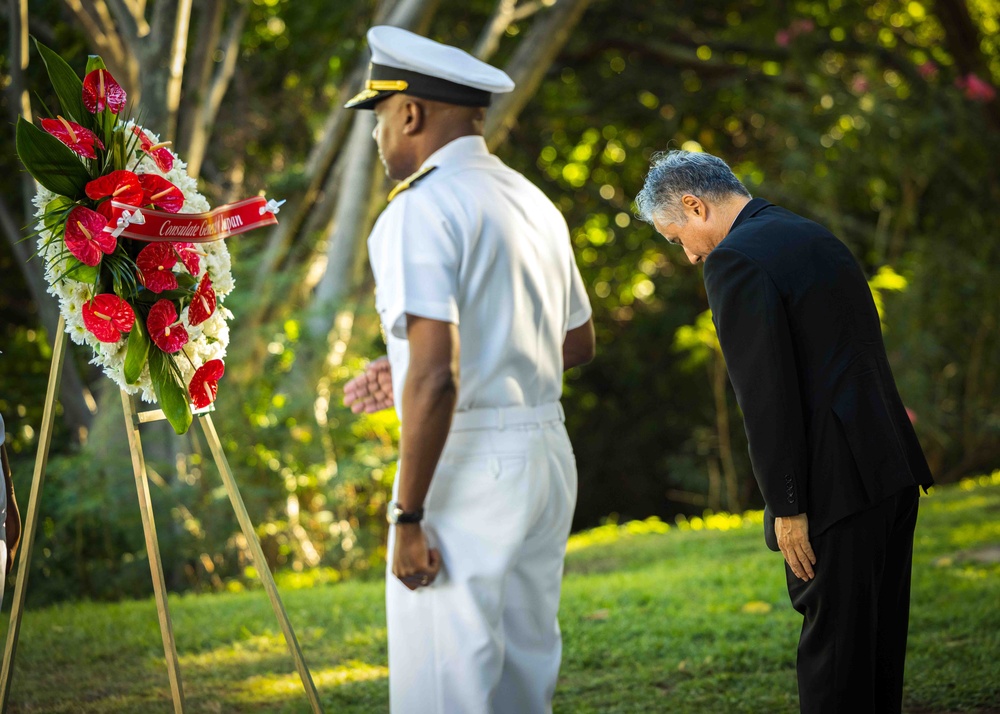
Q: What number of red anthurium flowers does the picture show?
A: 12